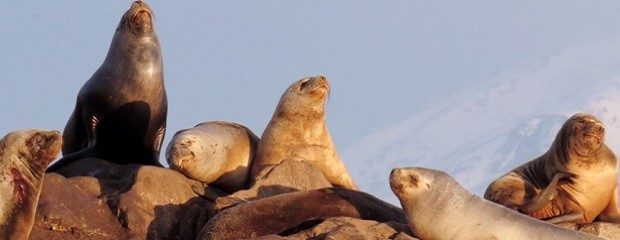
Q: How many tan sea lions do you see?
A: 5